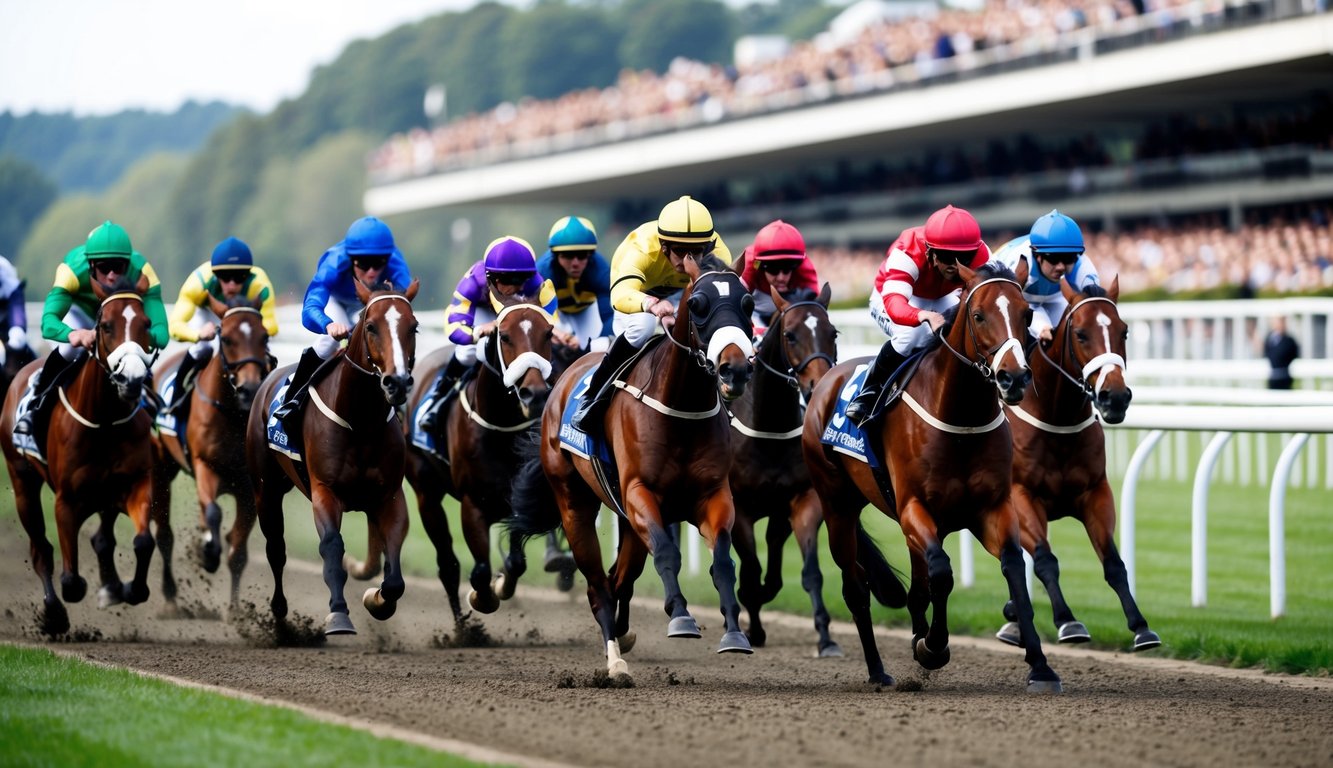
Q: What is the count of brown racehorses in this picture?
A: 8